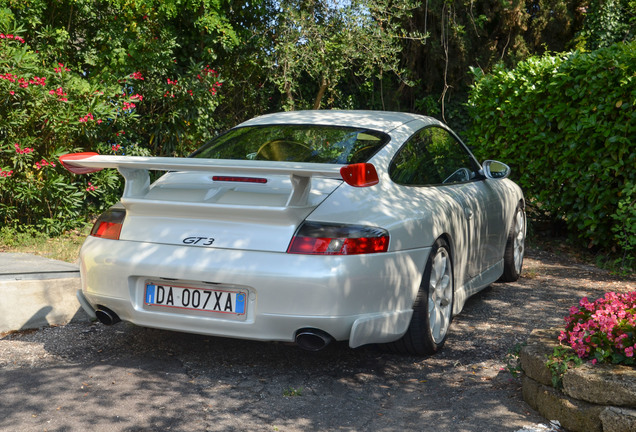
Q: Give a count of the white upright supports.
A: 2